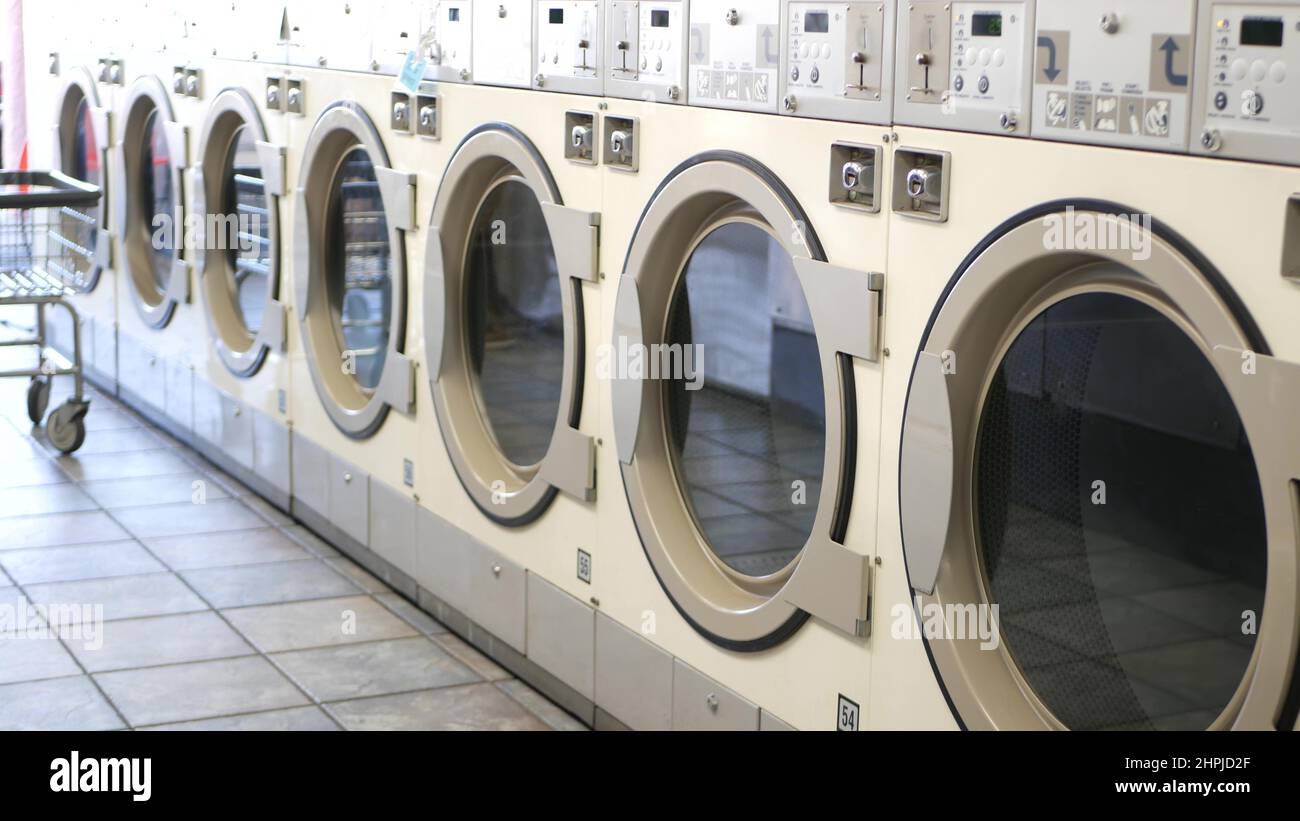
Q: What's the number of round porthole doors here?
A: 7